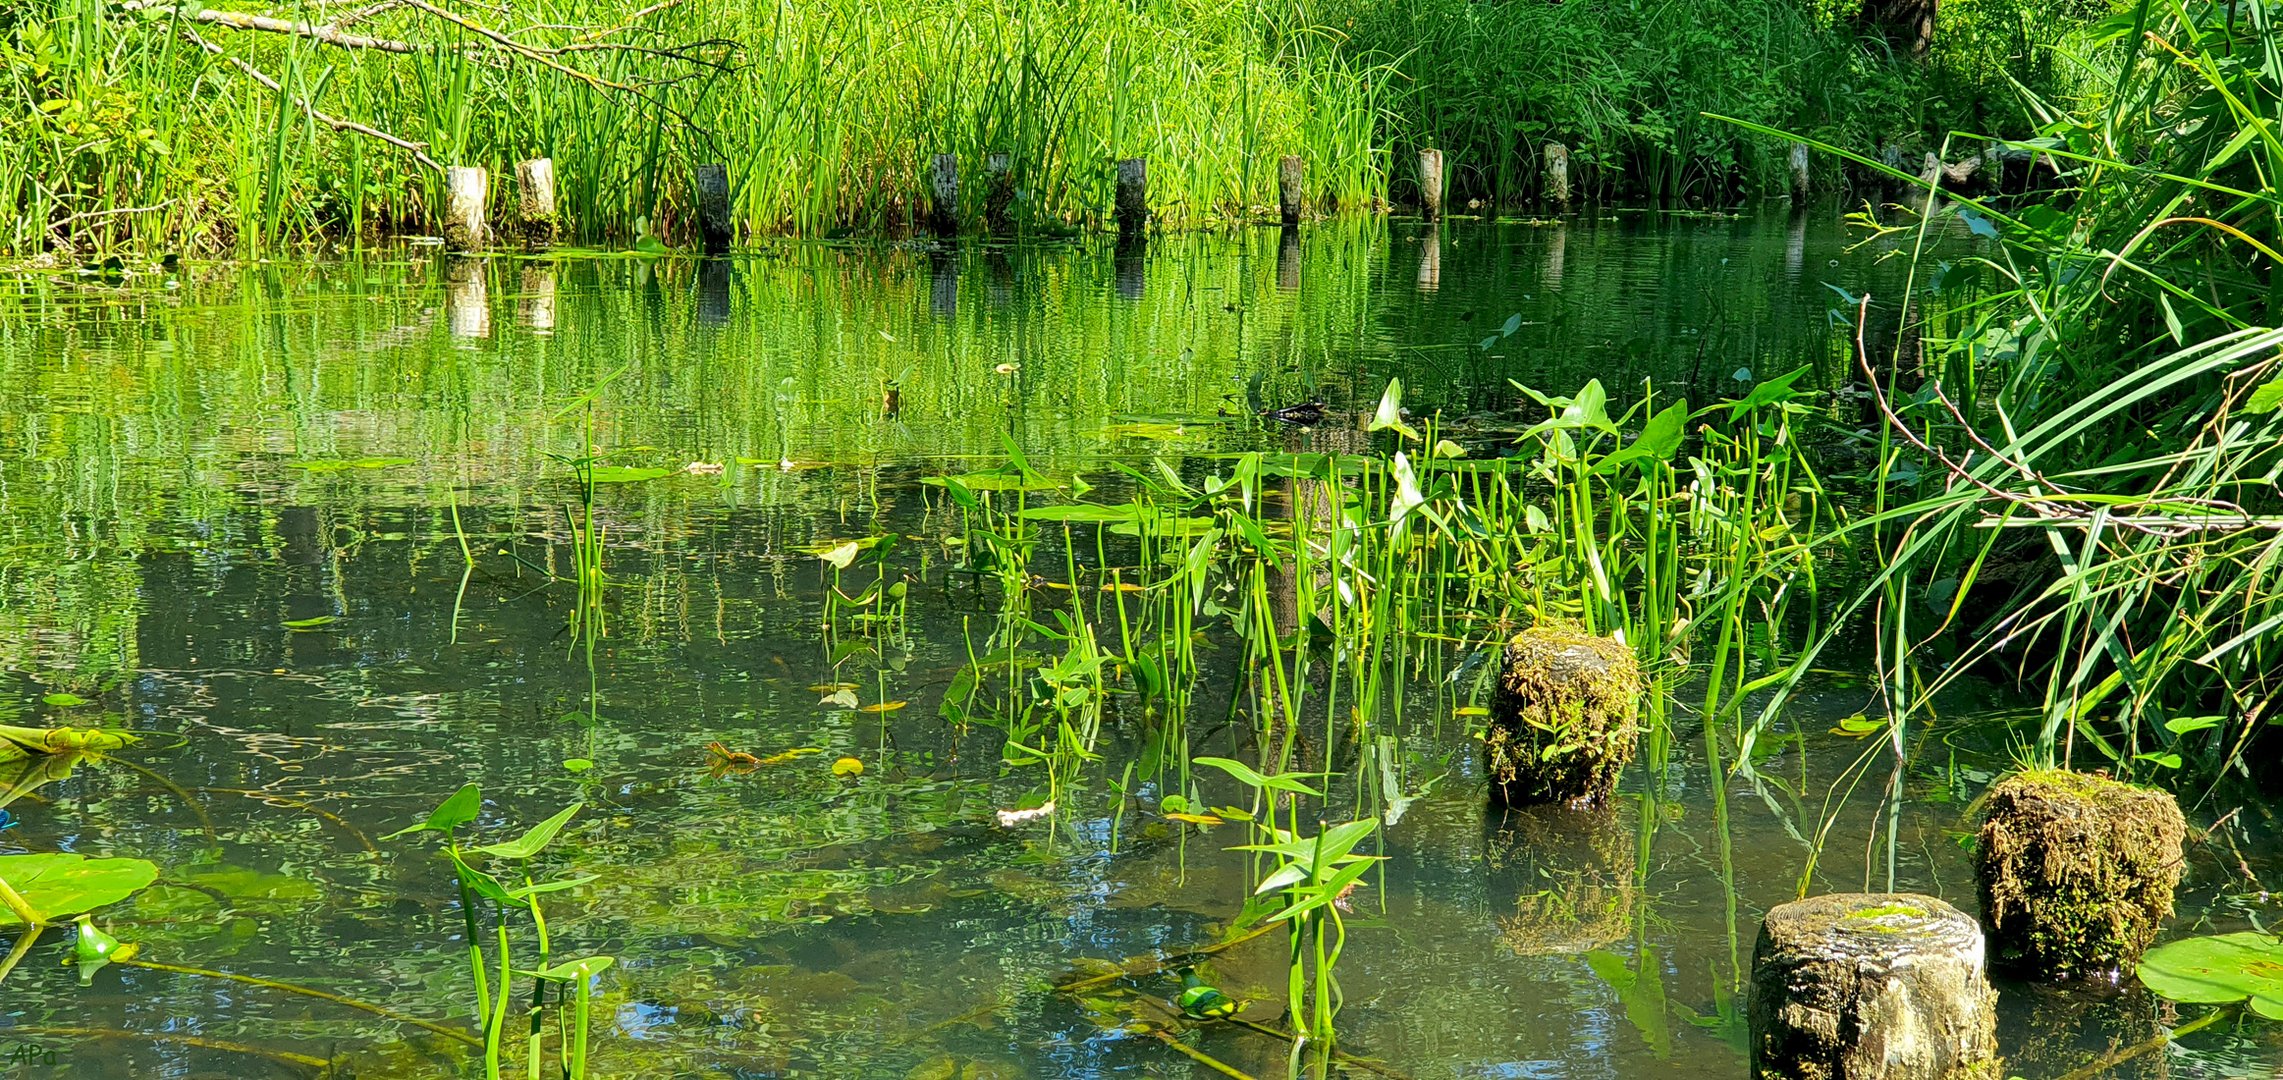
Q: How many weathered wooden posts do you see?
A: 13